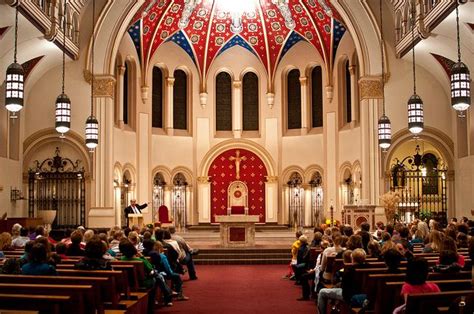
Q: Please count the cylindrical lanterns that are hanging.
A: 6